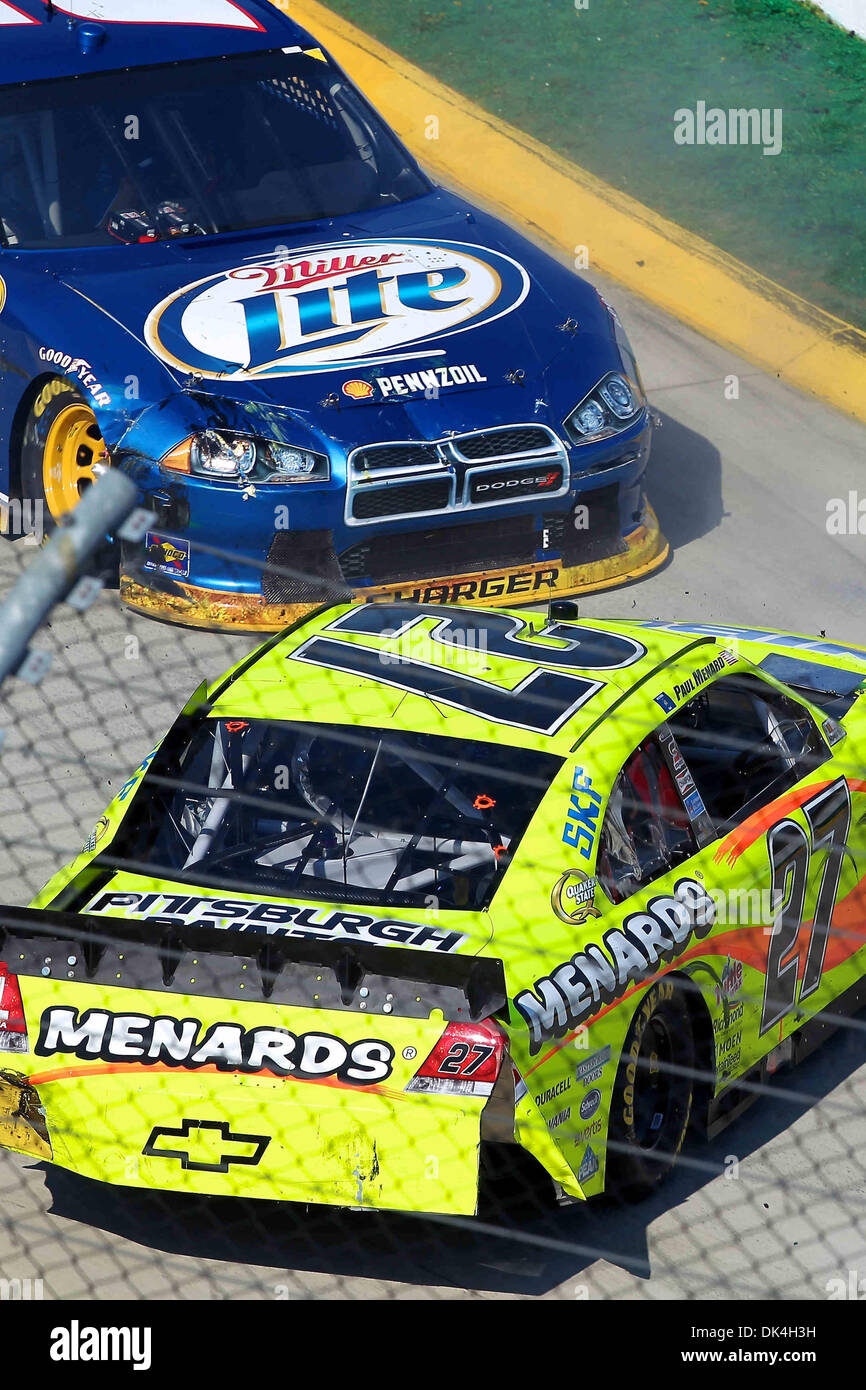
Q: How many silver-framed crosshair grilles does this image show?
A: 1